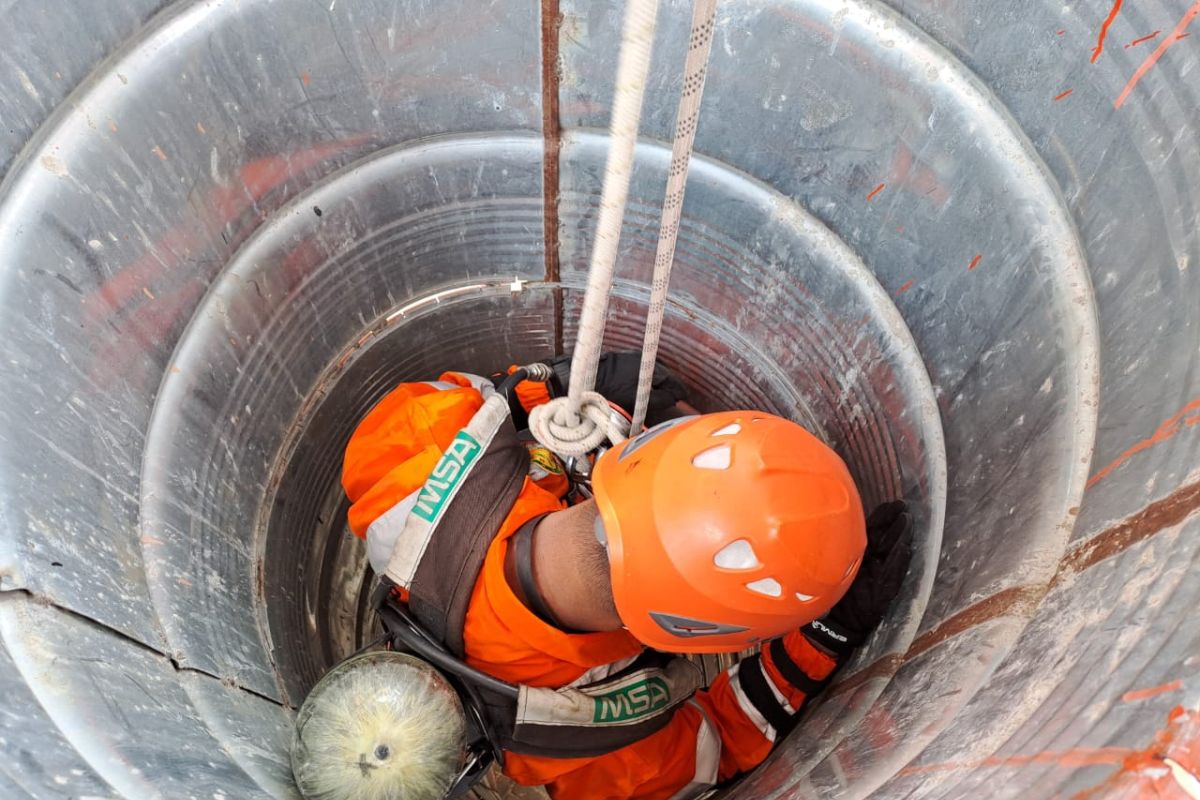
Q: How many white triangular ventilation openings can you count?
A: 5